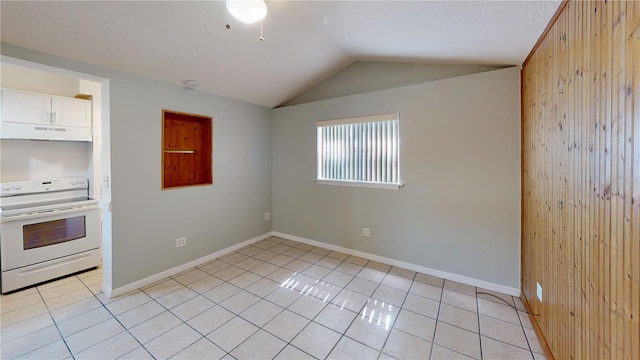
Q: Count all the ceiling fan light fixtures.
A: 1